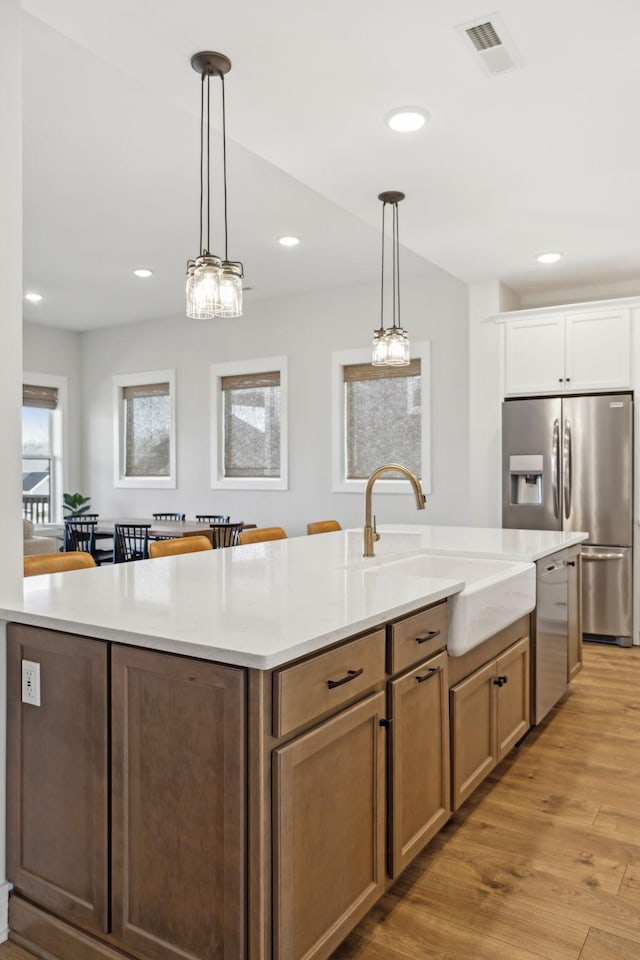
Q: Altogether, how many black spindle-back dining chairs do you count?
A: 6